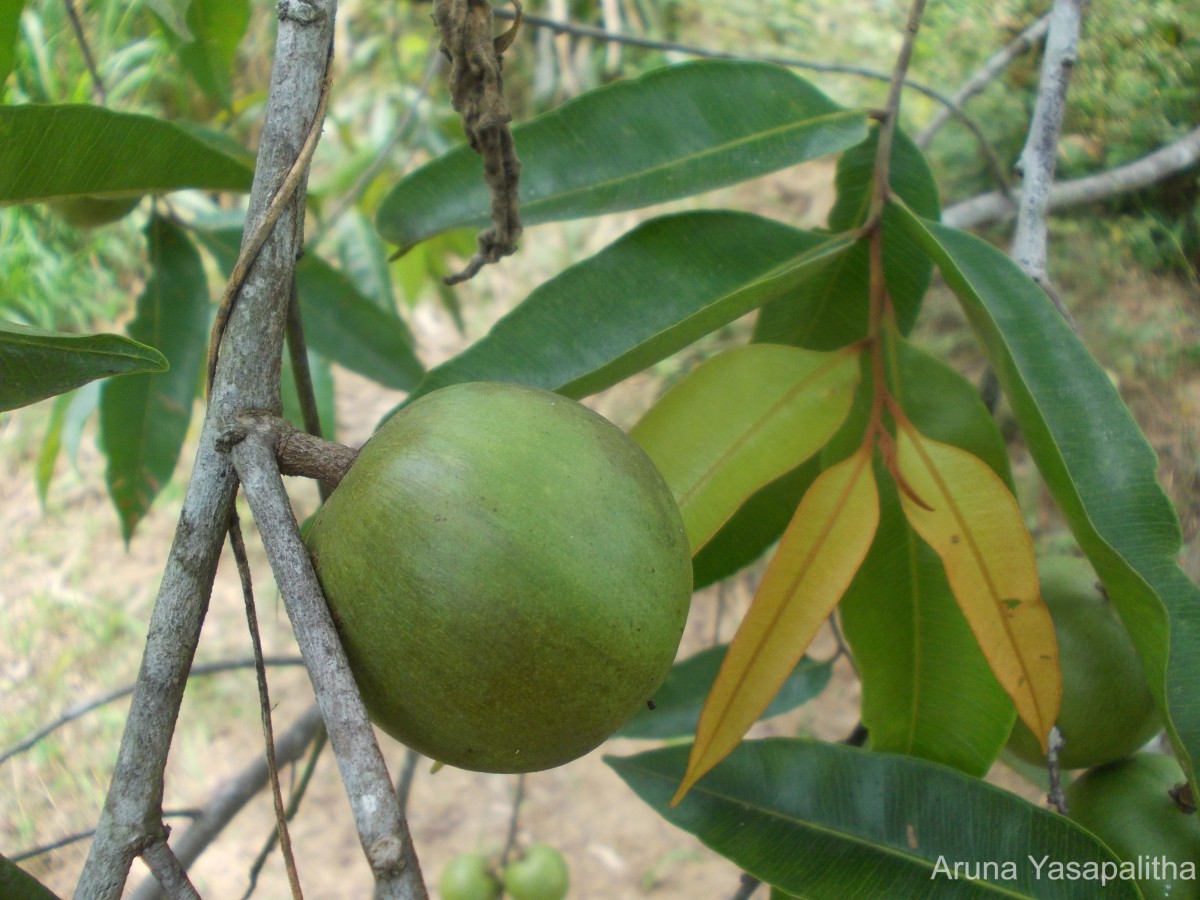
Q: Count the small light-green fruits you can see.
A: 2